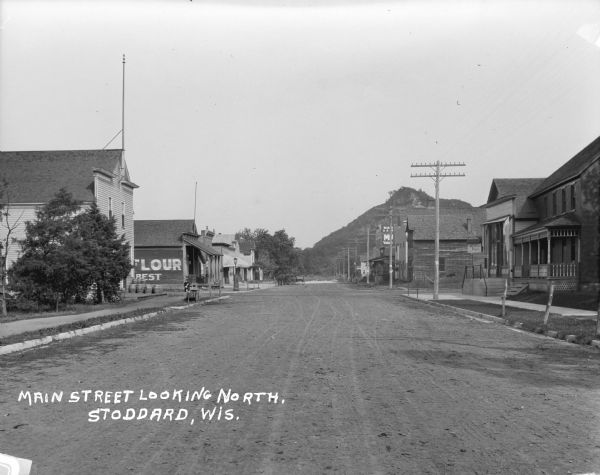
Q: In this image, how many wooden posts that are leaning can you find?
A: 2